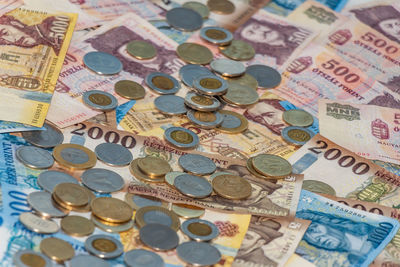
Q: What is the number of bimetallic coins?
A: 15